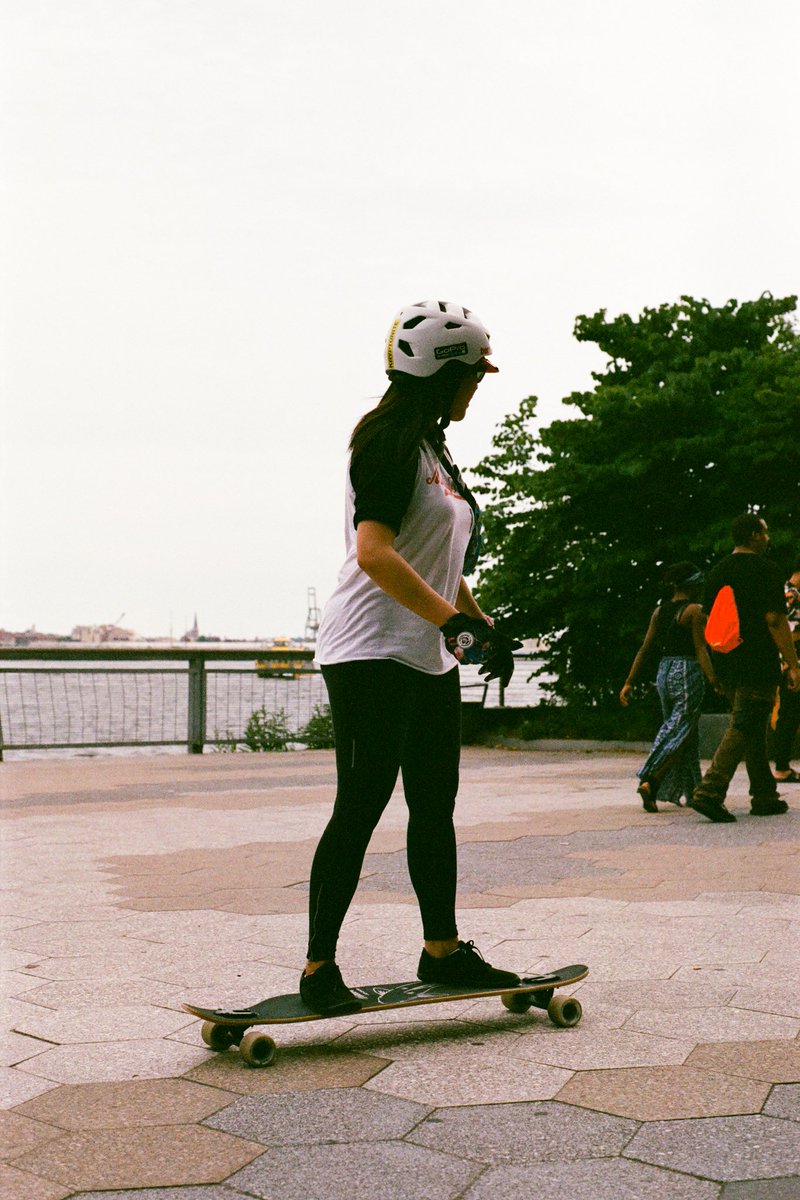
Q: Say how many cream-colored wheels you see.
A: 4